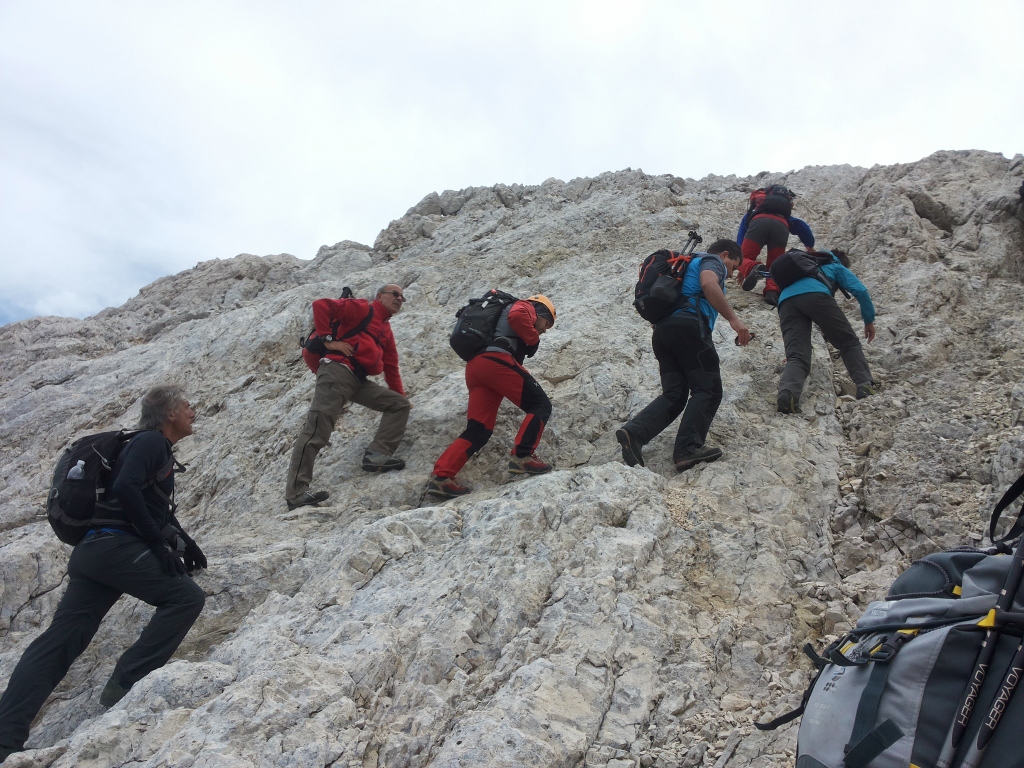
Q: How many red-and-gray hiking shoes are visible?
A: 2